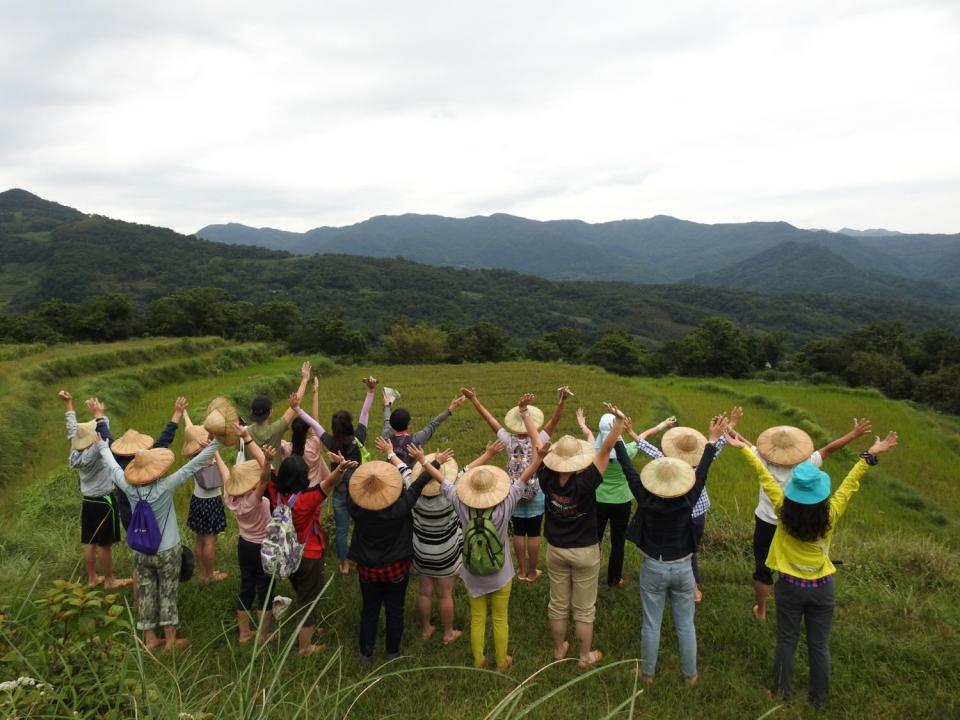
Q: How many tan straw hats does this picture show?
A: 14